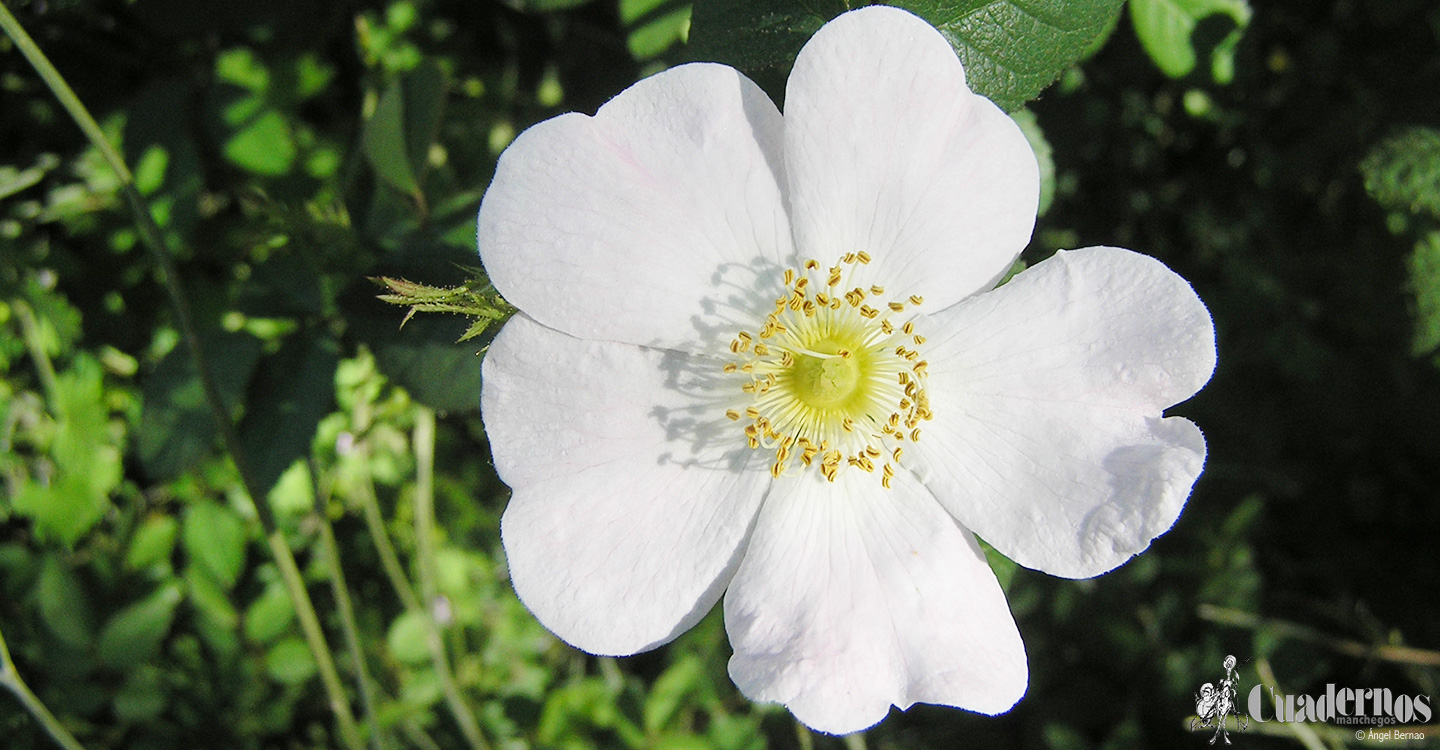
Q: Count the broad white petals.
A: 5